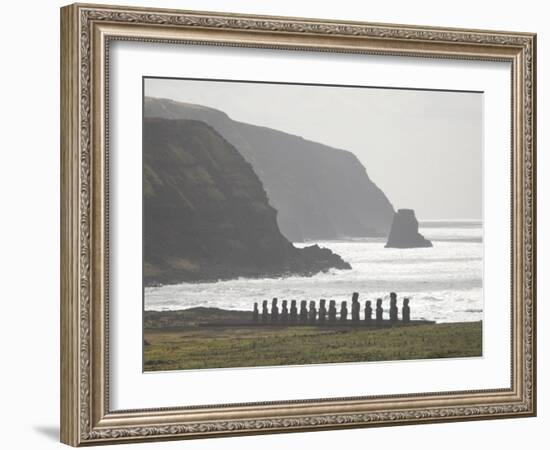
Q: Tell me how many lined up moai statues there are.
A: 15